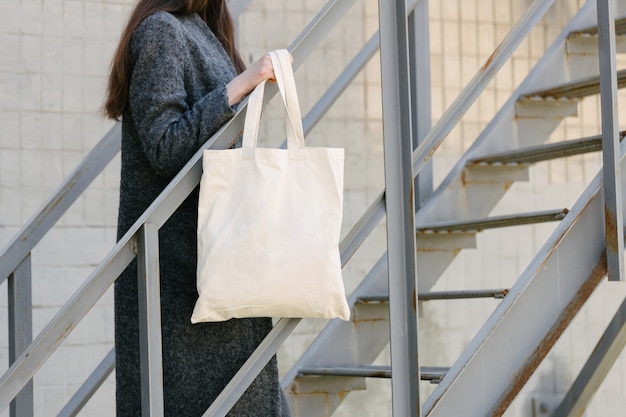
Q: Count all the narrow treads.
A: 6